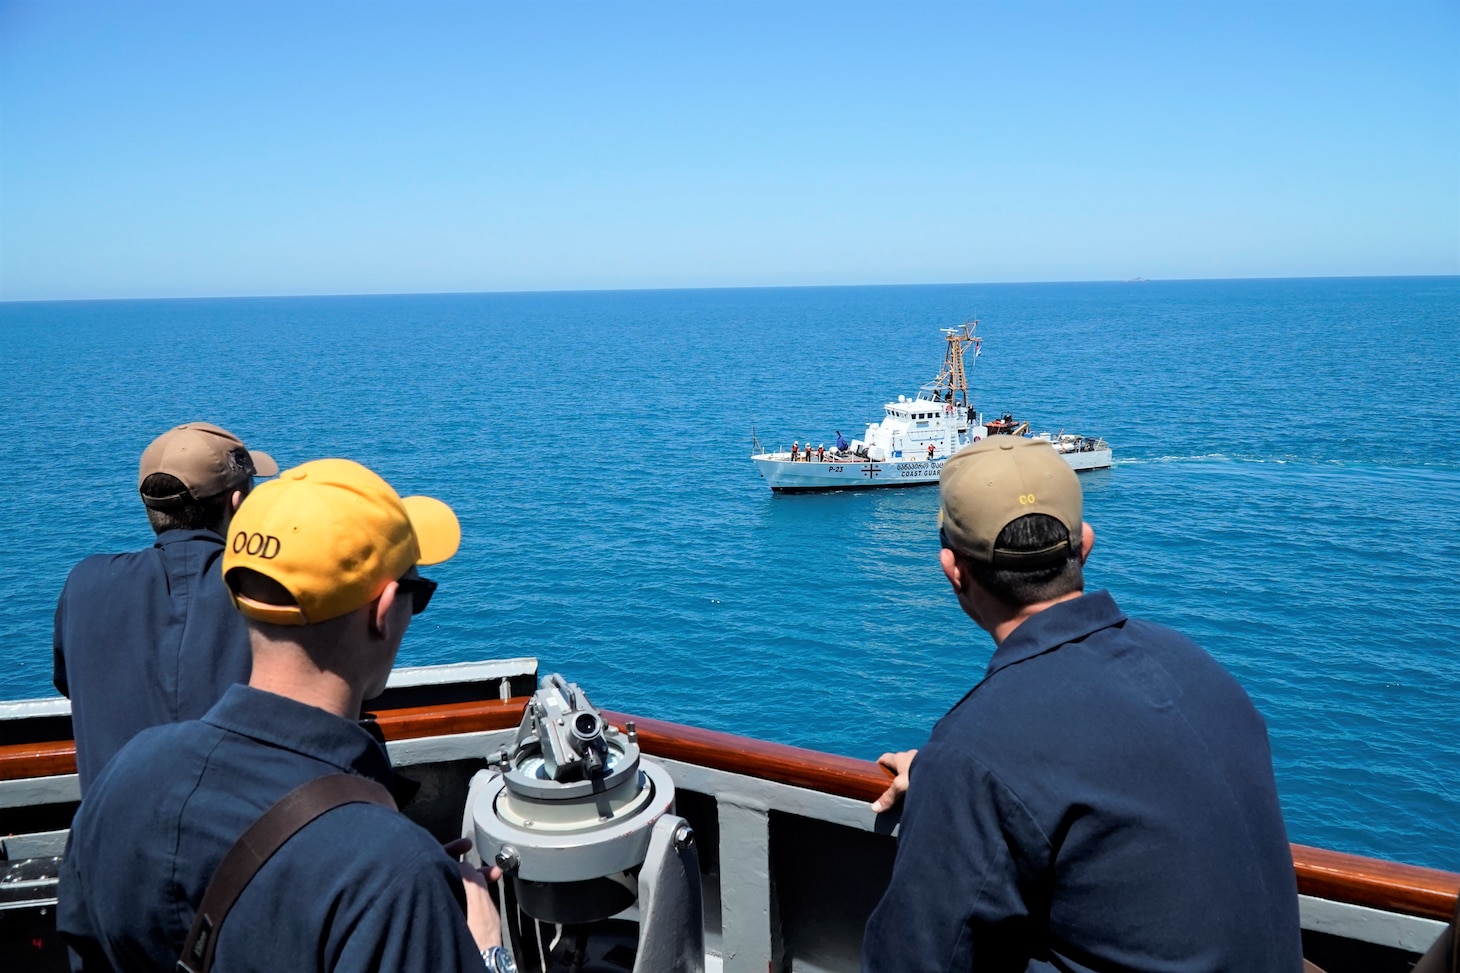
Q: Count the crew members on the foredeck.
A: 3